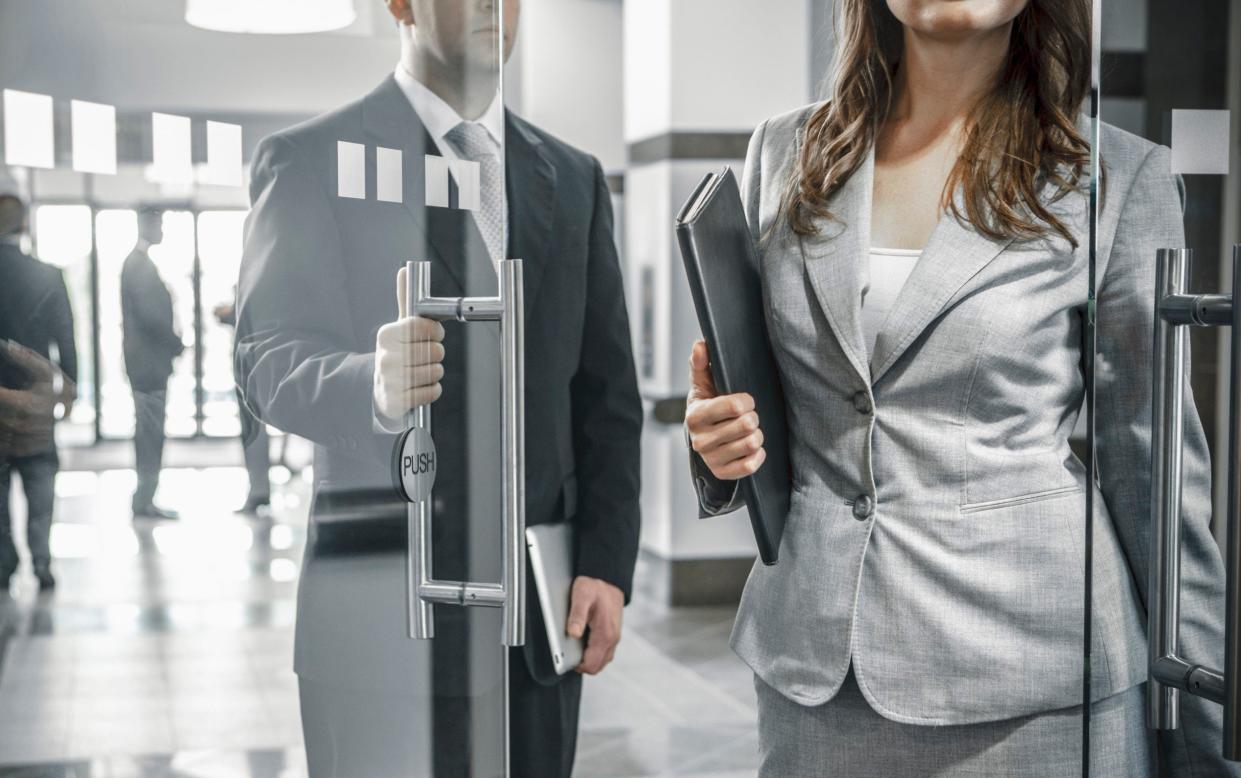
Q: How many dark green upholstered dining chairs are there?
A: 0